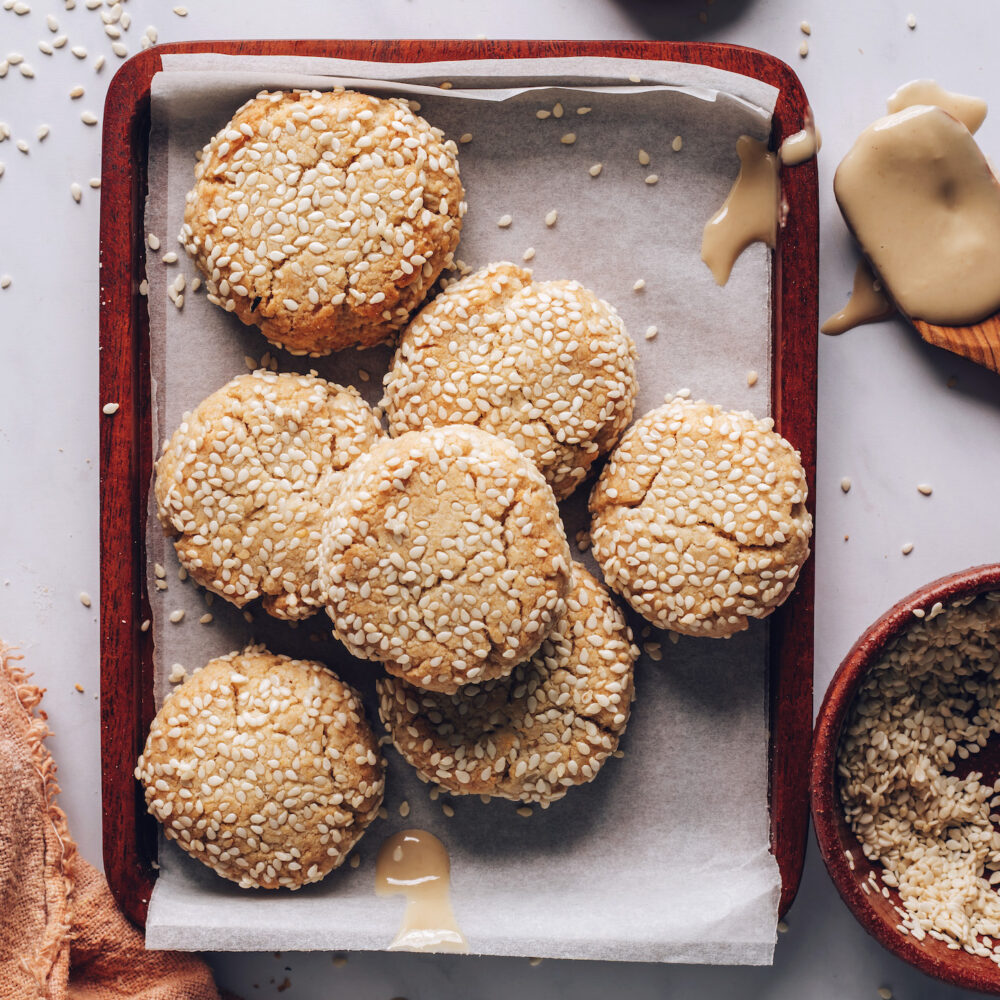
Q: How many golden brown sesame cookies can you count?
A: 7